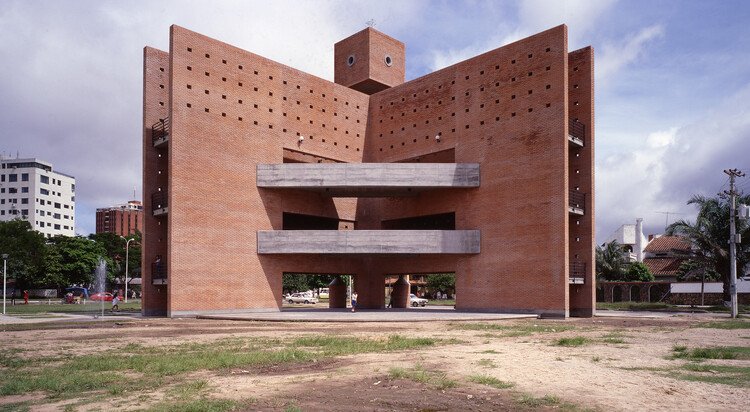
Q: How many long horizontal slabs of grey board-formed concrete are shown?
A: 2